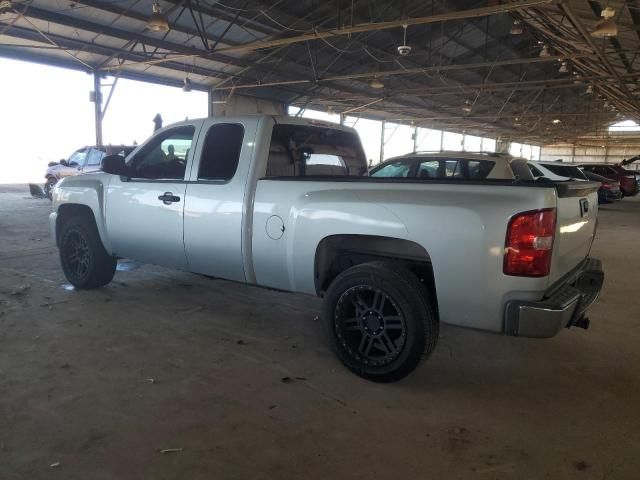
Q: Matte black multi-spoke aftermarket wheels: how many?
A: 2